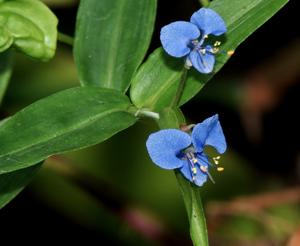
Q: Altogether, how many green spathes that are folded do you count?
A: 1